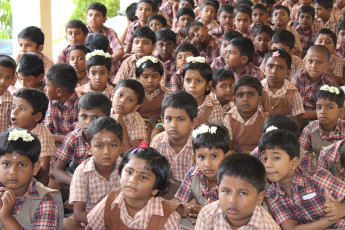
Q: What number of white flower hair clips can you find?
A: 7